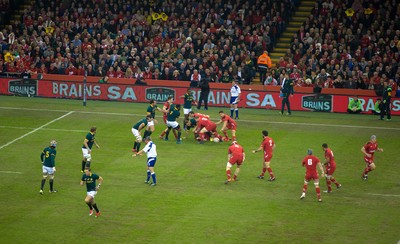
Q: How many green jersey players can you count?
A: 8